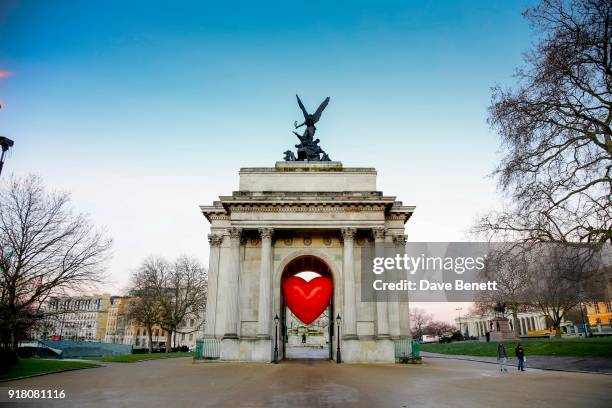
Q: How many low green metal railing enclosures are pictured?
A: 2